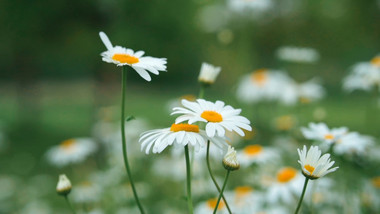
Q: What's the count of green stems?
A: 7